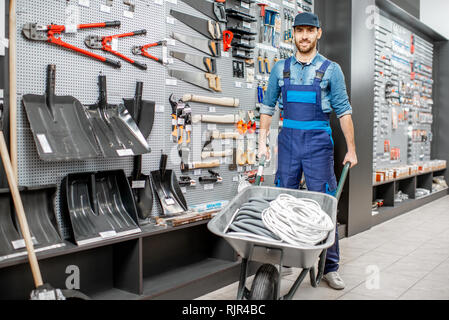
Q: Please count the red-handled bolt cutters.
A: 3